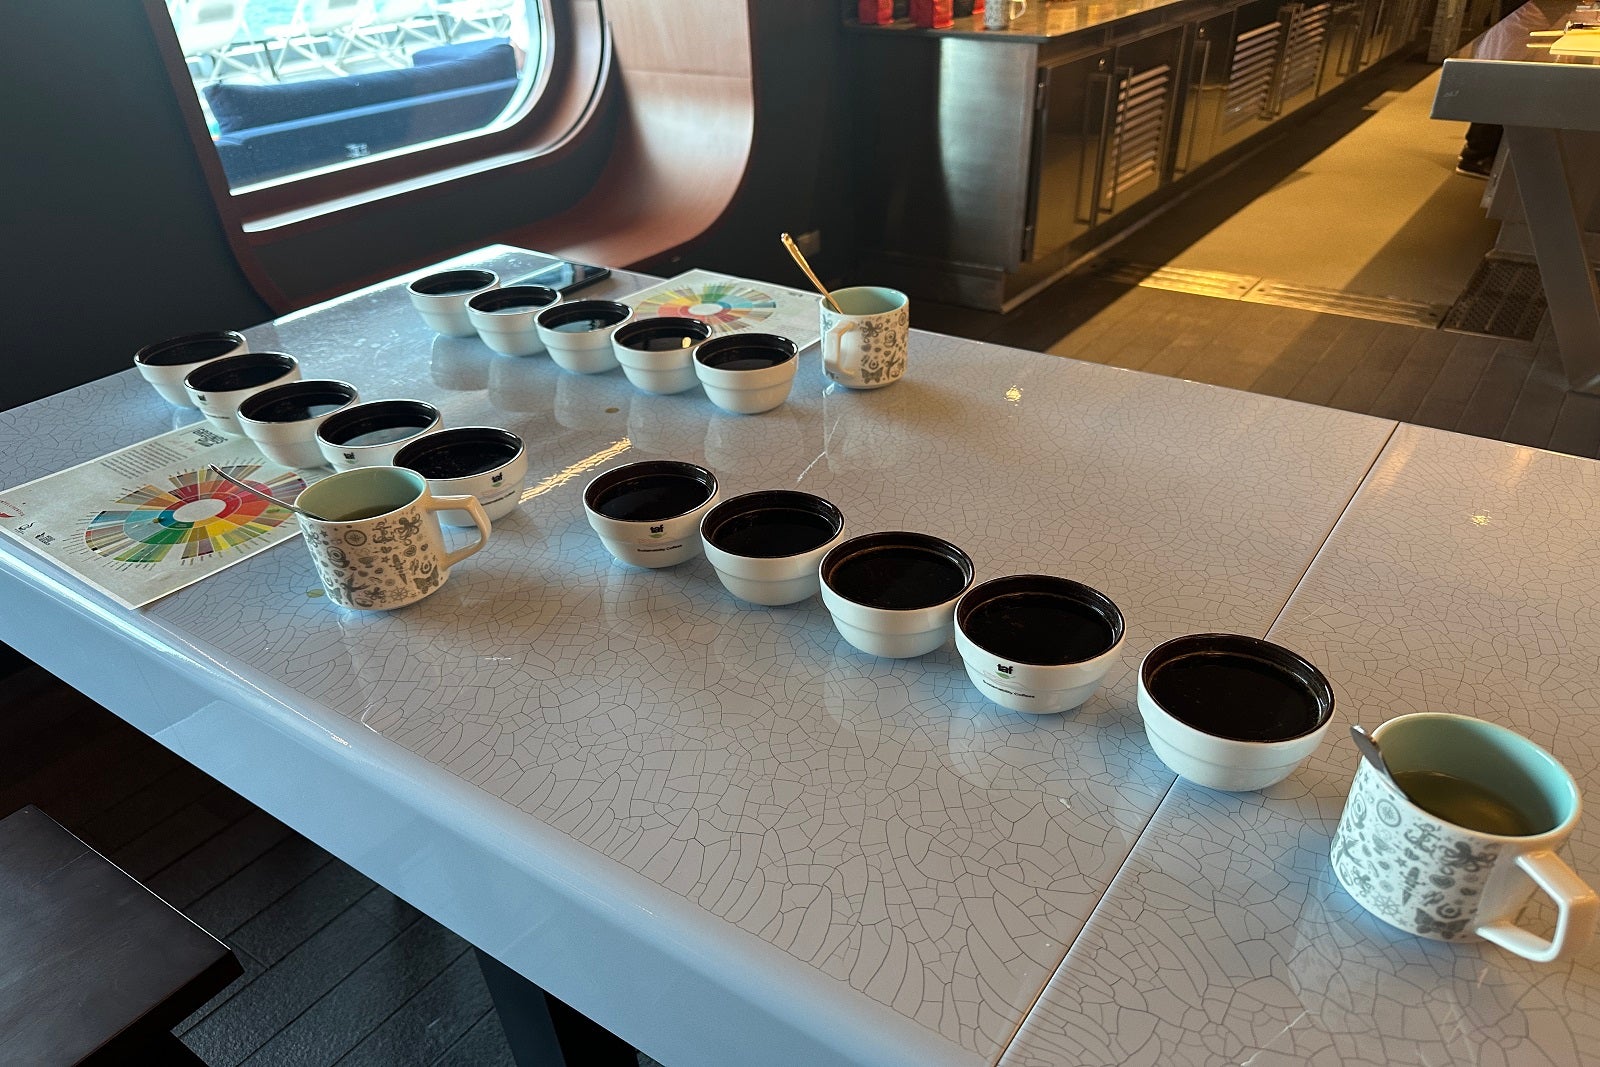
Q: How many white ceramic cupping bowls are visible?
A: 15